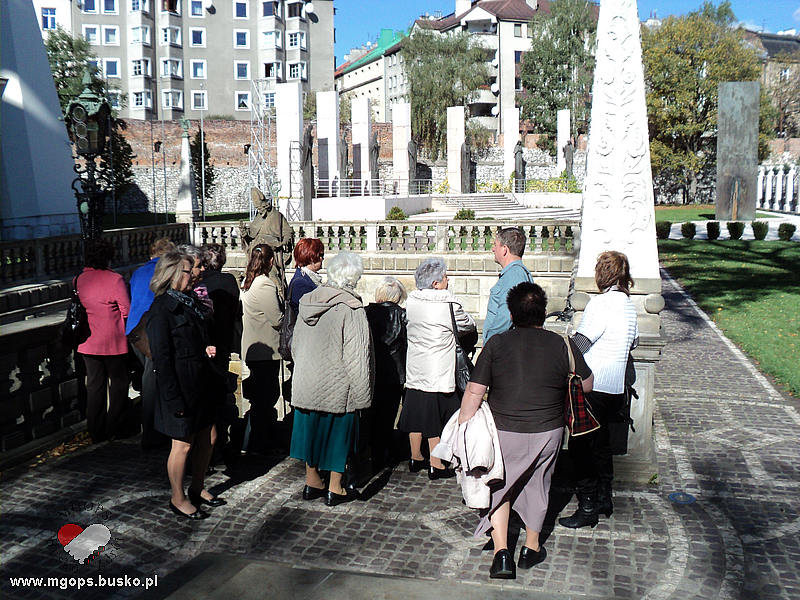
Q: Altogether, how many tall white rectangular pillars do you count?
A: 7